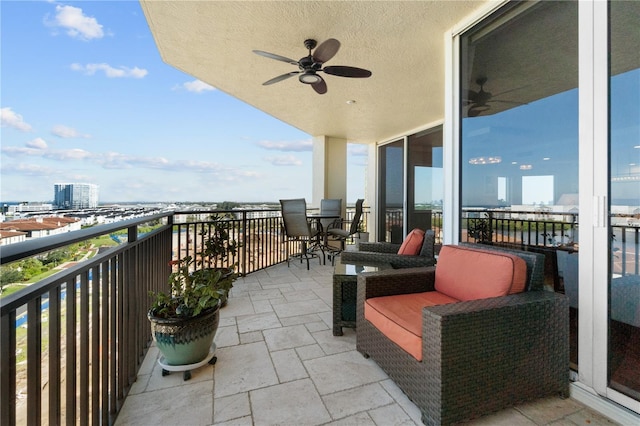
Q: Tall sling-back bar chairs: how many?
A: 3